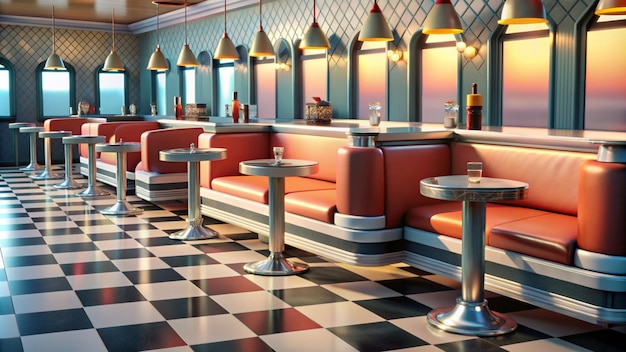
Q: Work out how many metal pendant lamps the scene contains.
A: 11